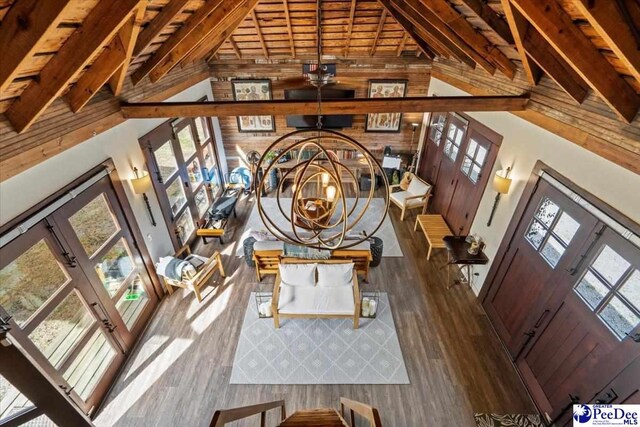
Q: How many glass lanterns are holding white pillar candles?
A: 2